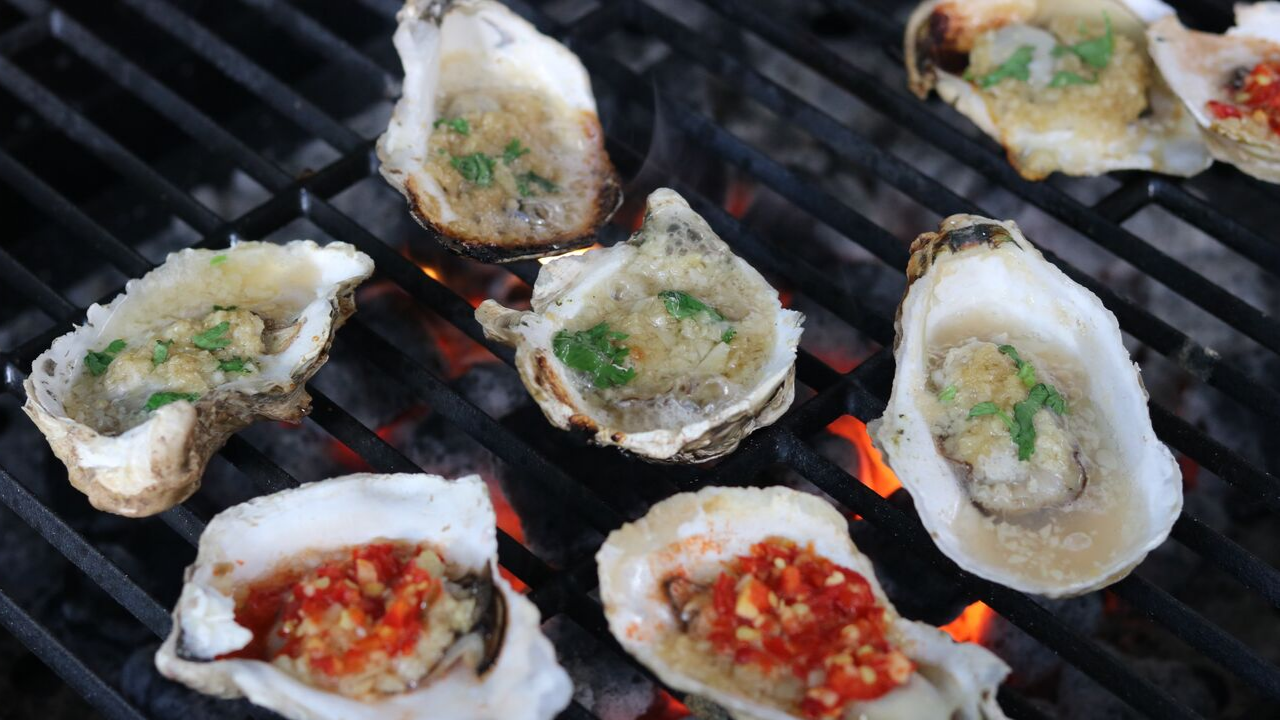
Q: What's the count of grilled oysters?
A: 8